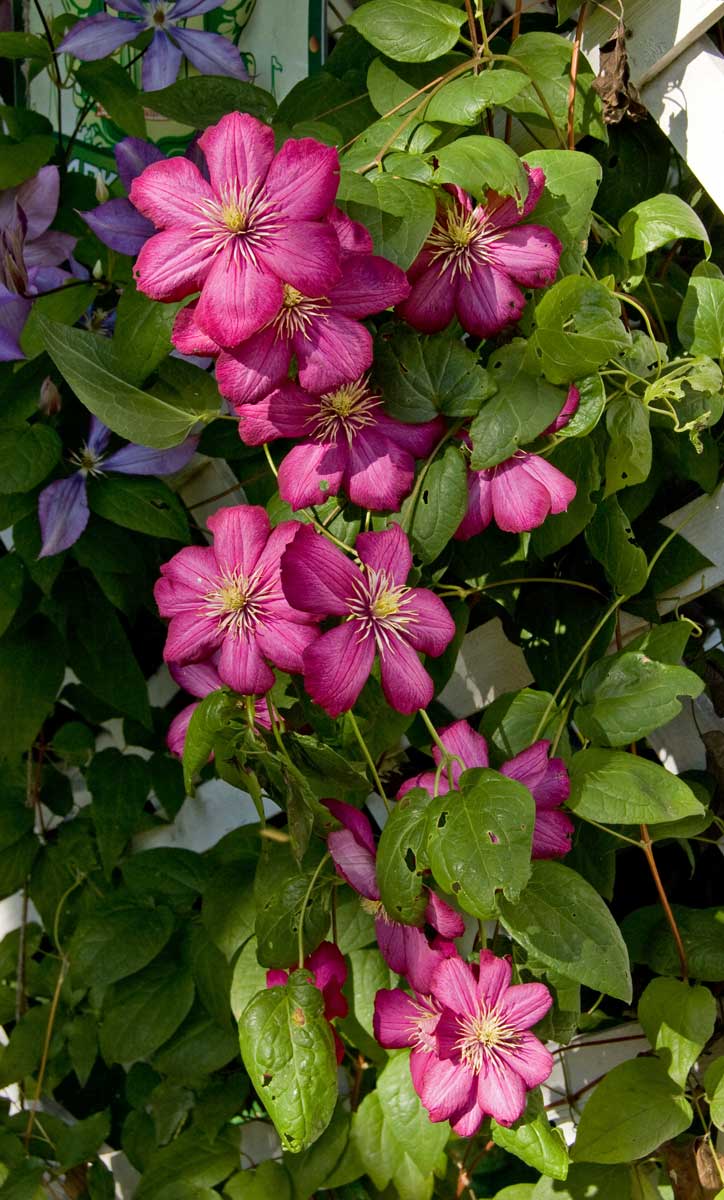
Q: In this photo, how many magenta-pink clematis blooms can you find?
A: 13